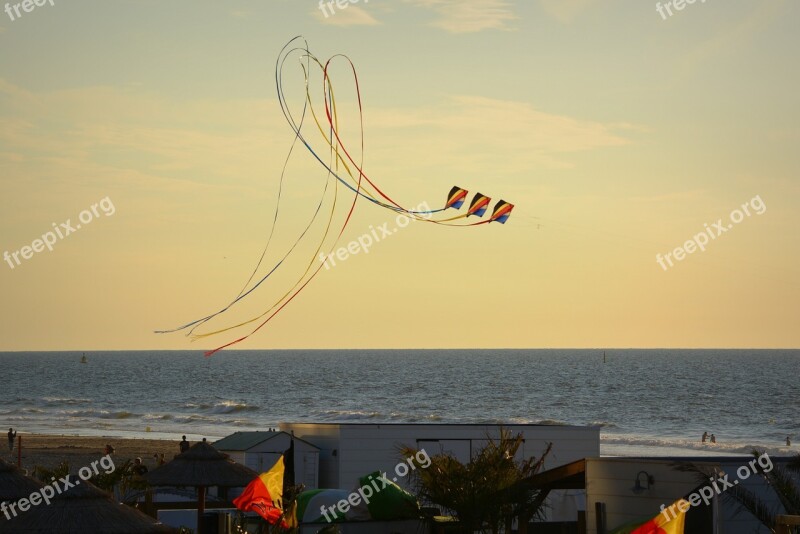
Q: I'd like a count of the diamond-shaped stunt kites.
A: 3